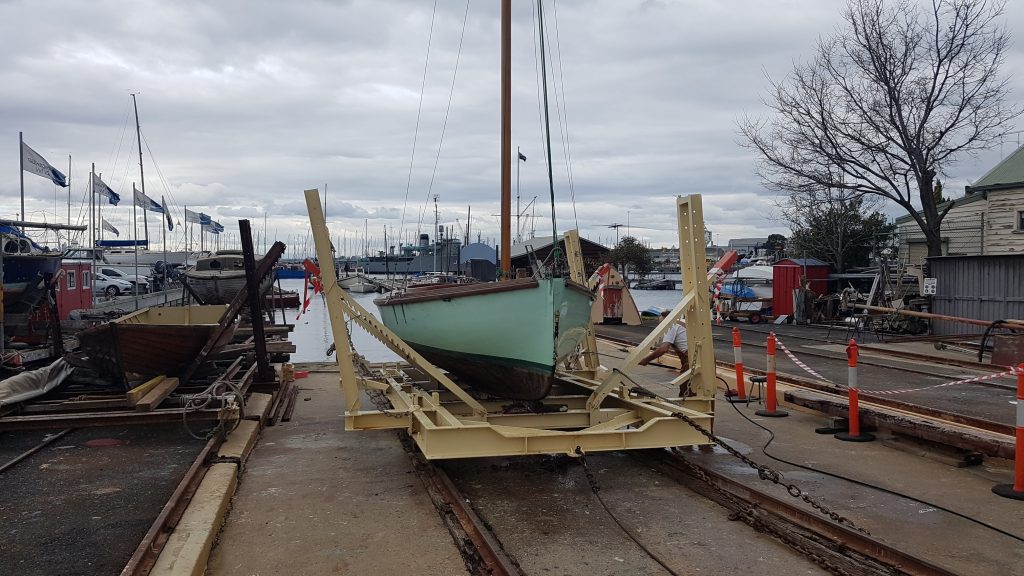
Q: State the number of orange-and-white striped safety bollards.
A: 4